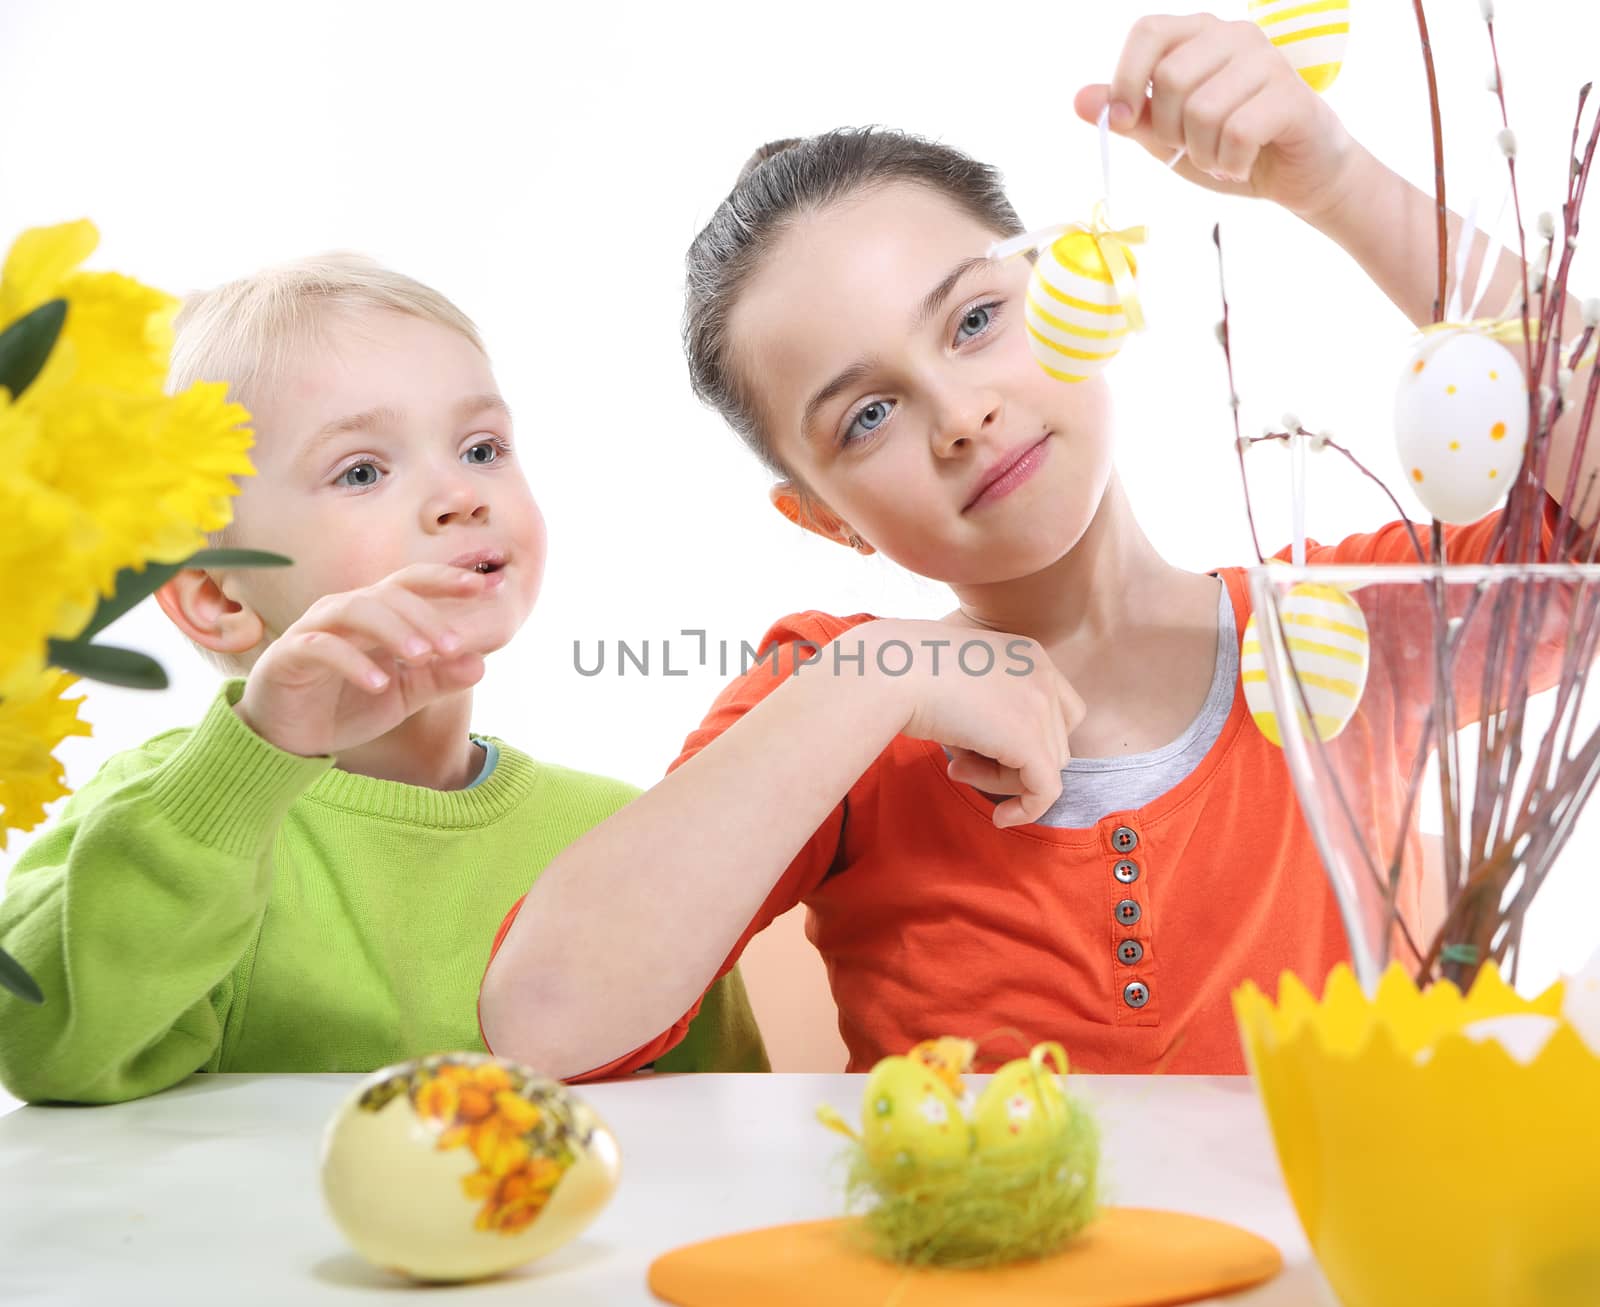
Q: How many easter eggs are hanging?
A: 4